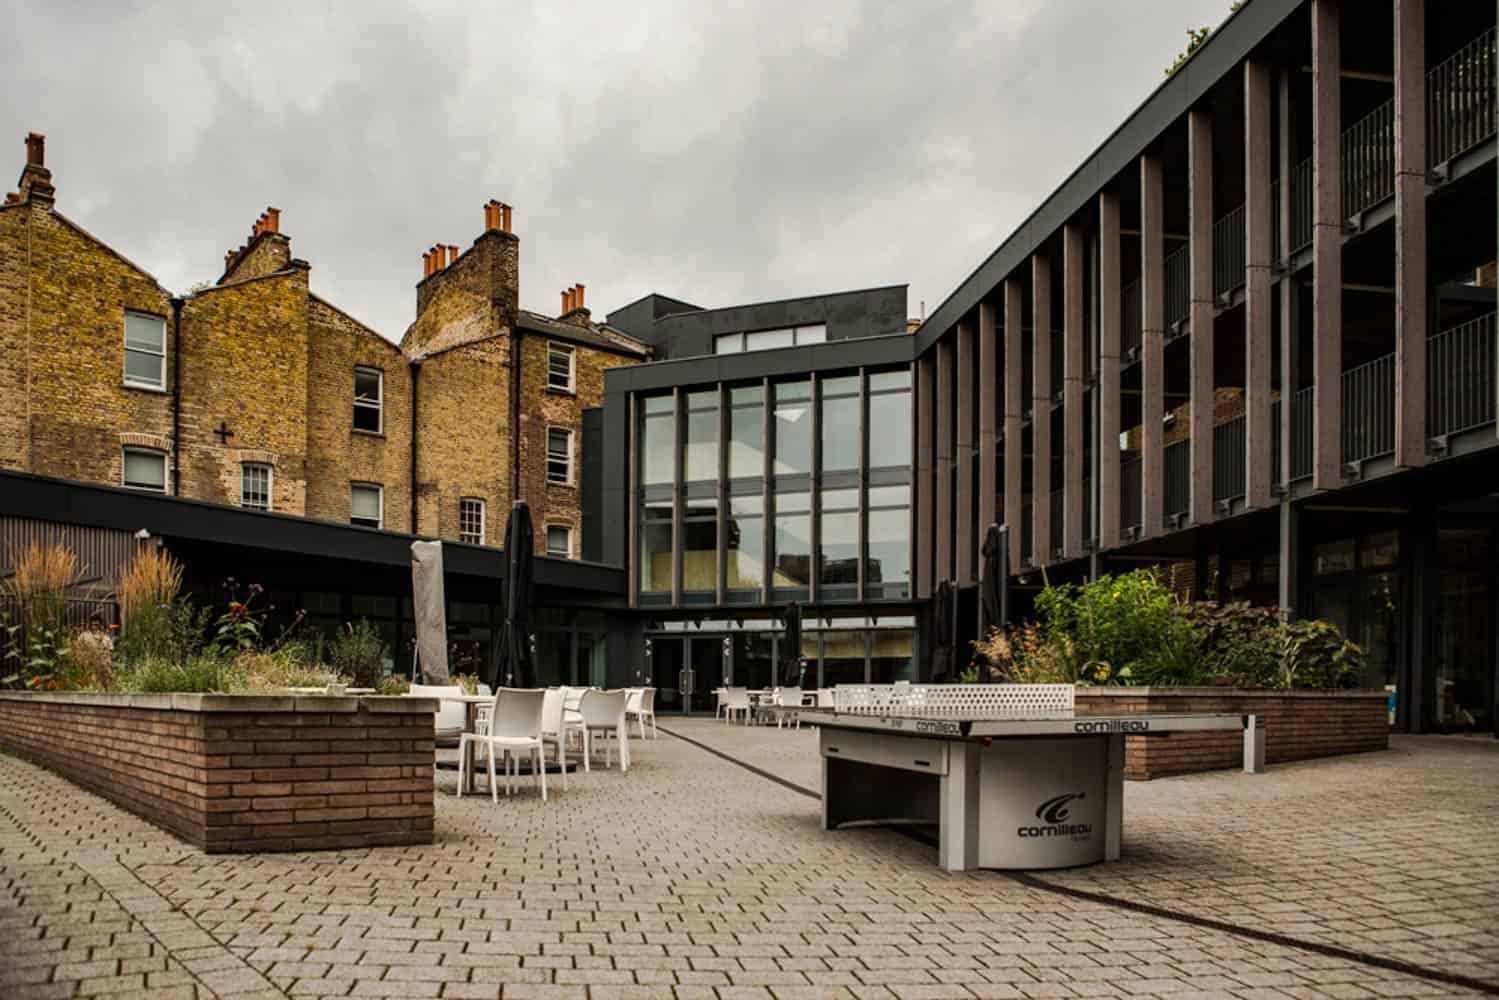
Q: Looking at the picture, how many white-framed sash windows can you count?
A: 9